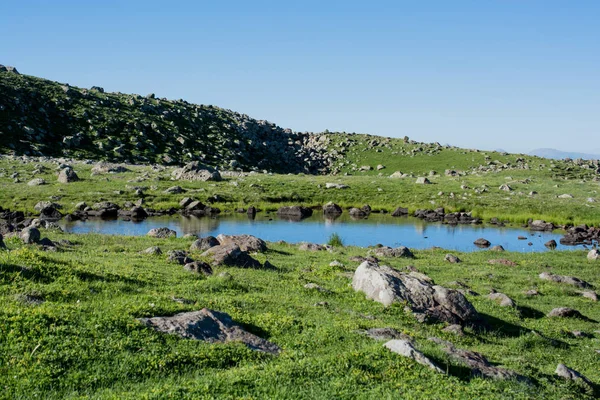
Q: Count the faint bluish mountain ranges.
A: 1